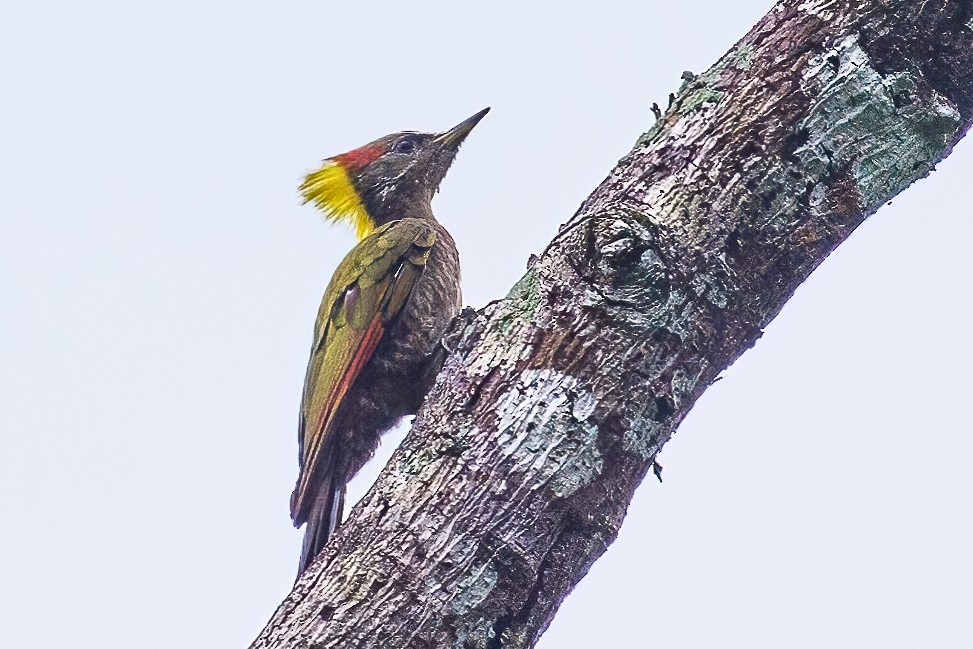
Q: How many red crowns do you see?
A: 1